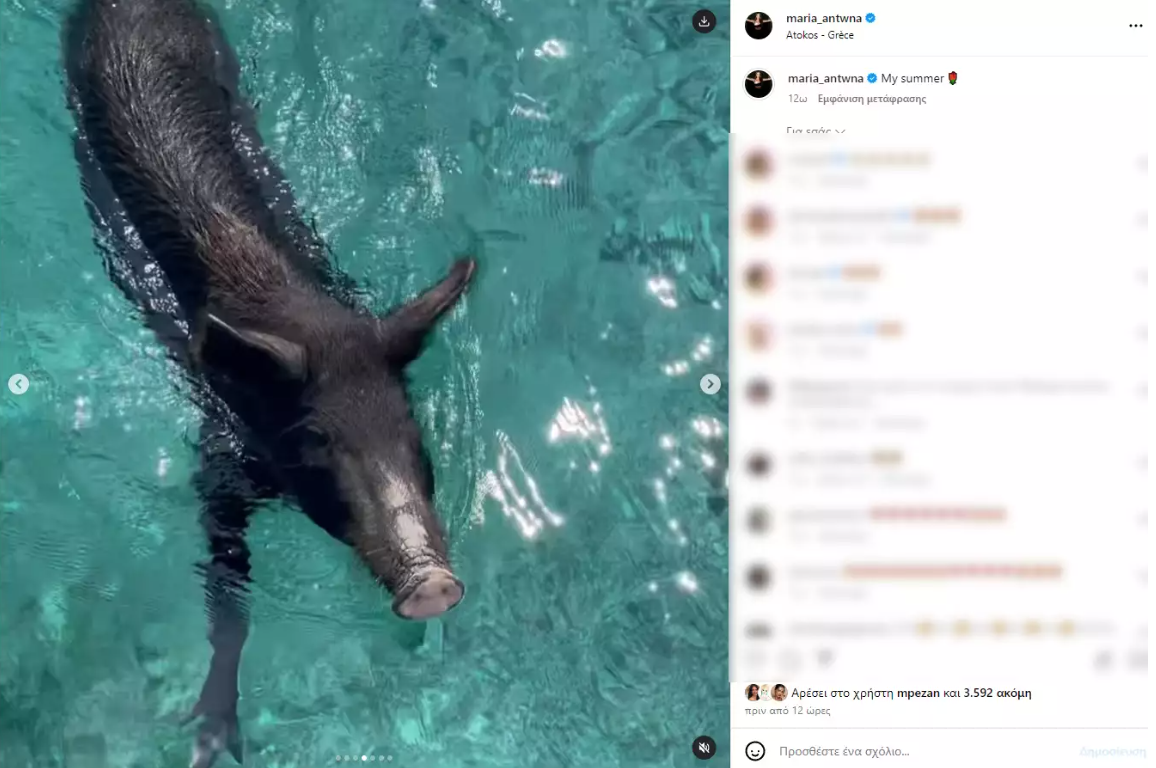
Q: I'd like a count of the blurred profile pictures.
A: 9